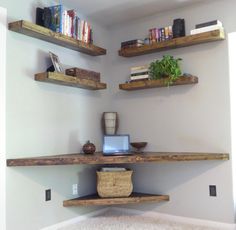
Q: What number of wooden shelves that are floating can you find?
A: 6